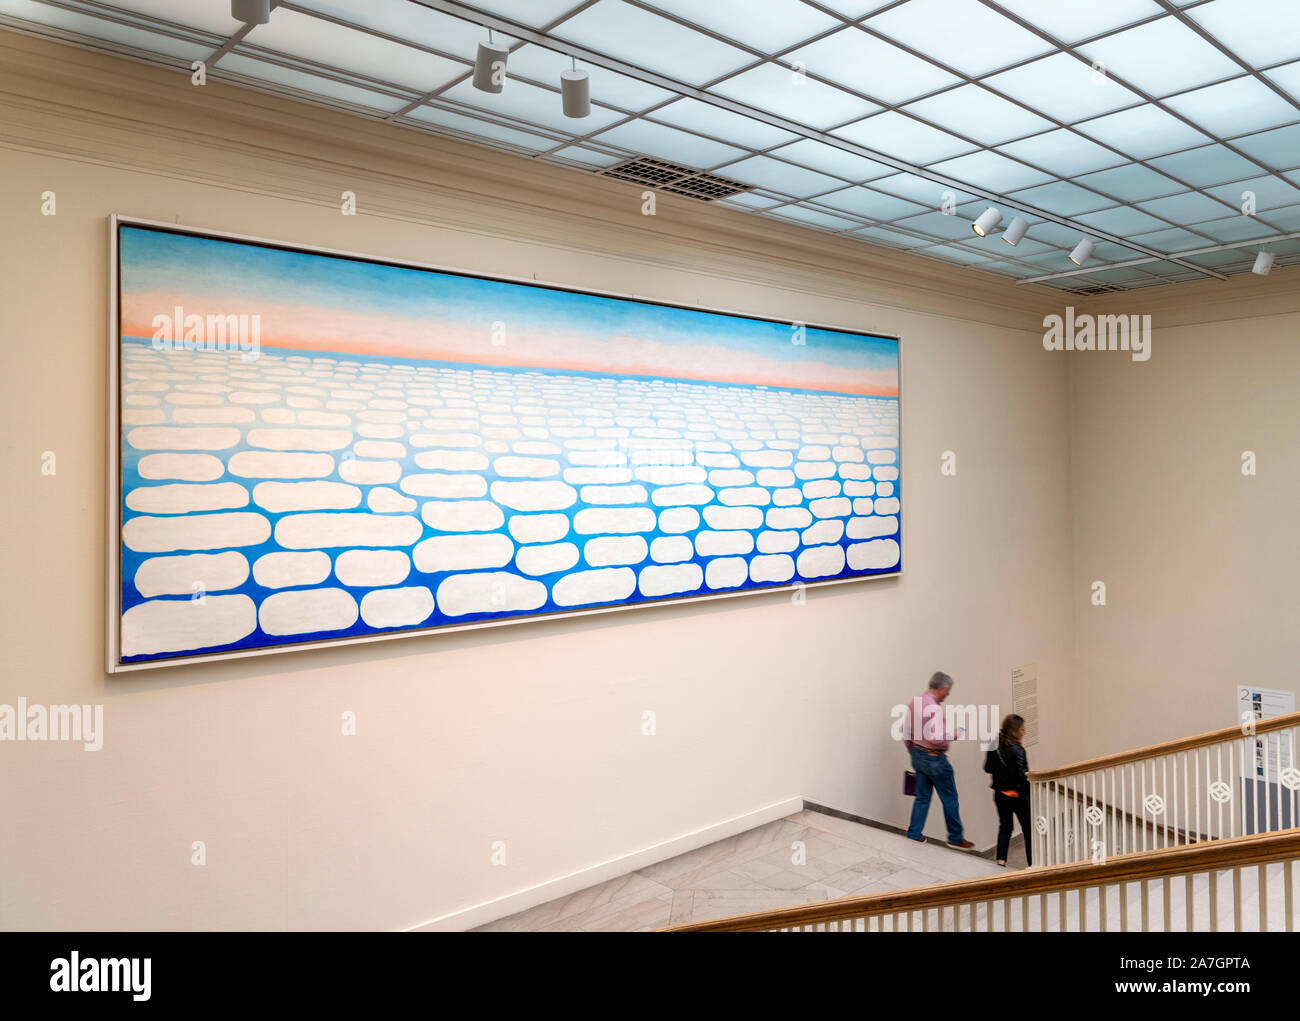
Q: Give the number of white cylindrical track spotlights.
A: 7